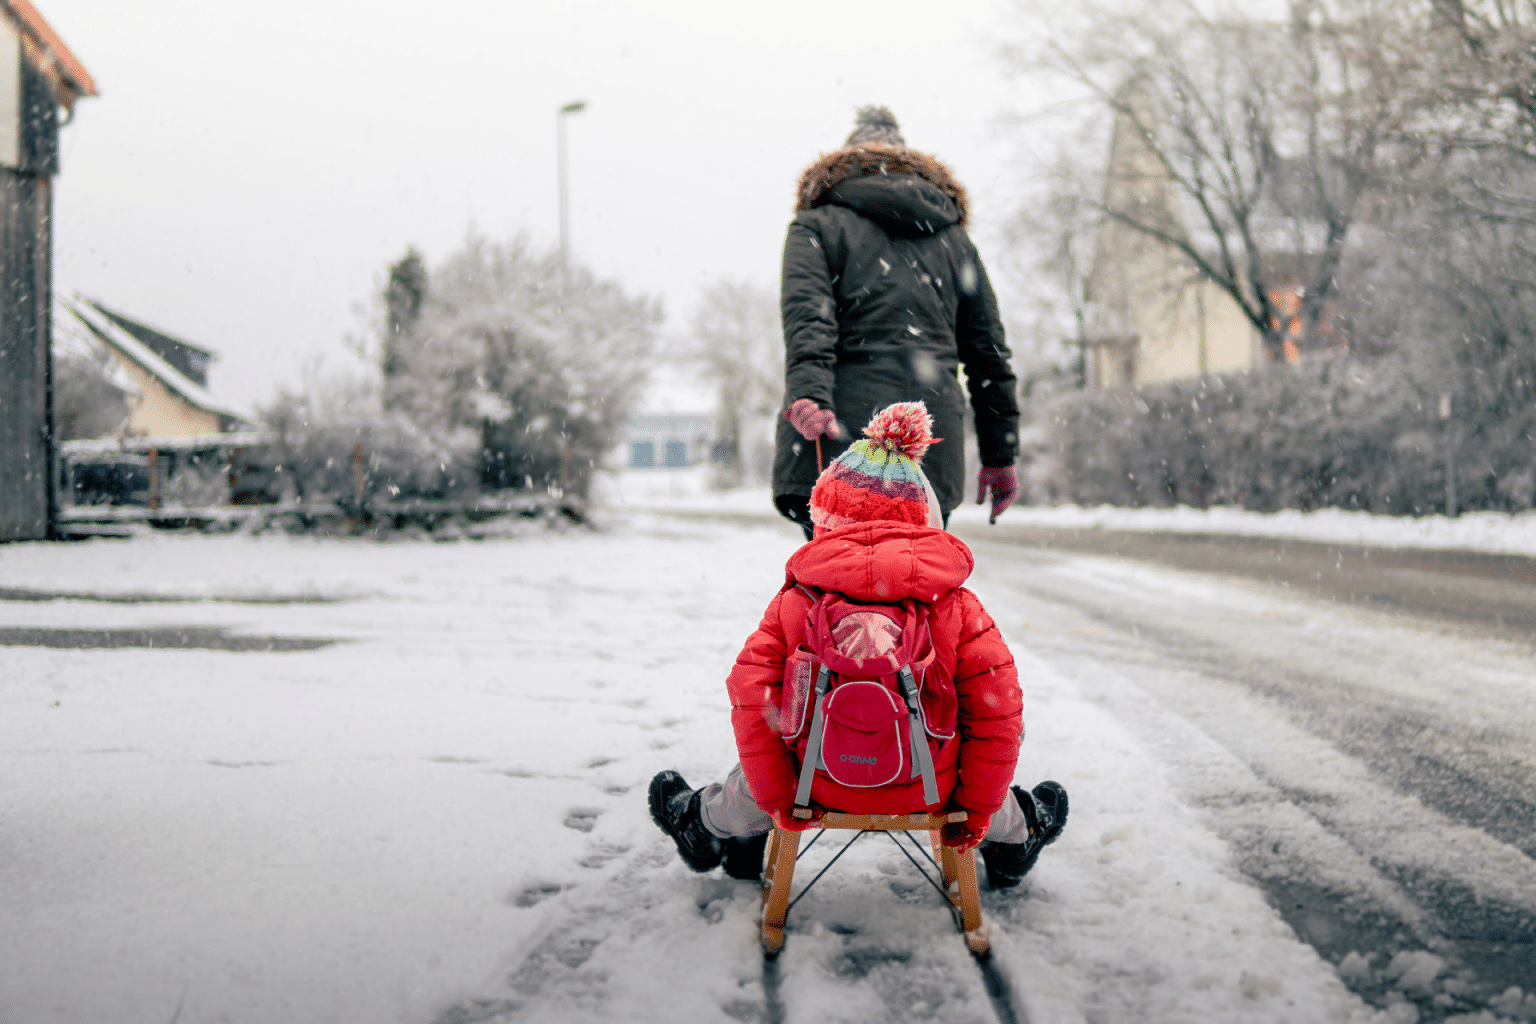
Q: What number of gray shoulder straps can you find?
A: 2